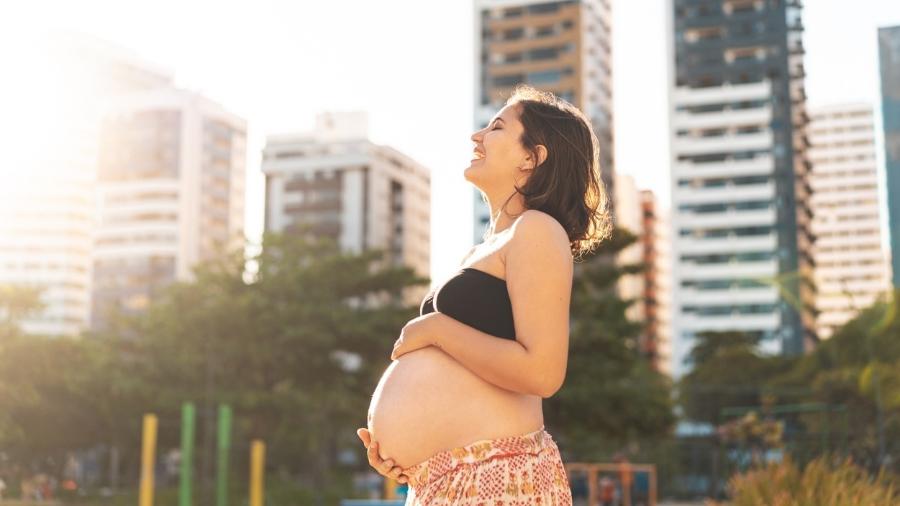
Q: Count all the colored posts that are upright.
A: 4